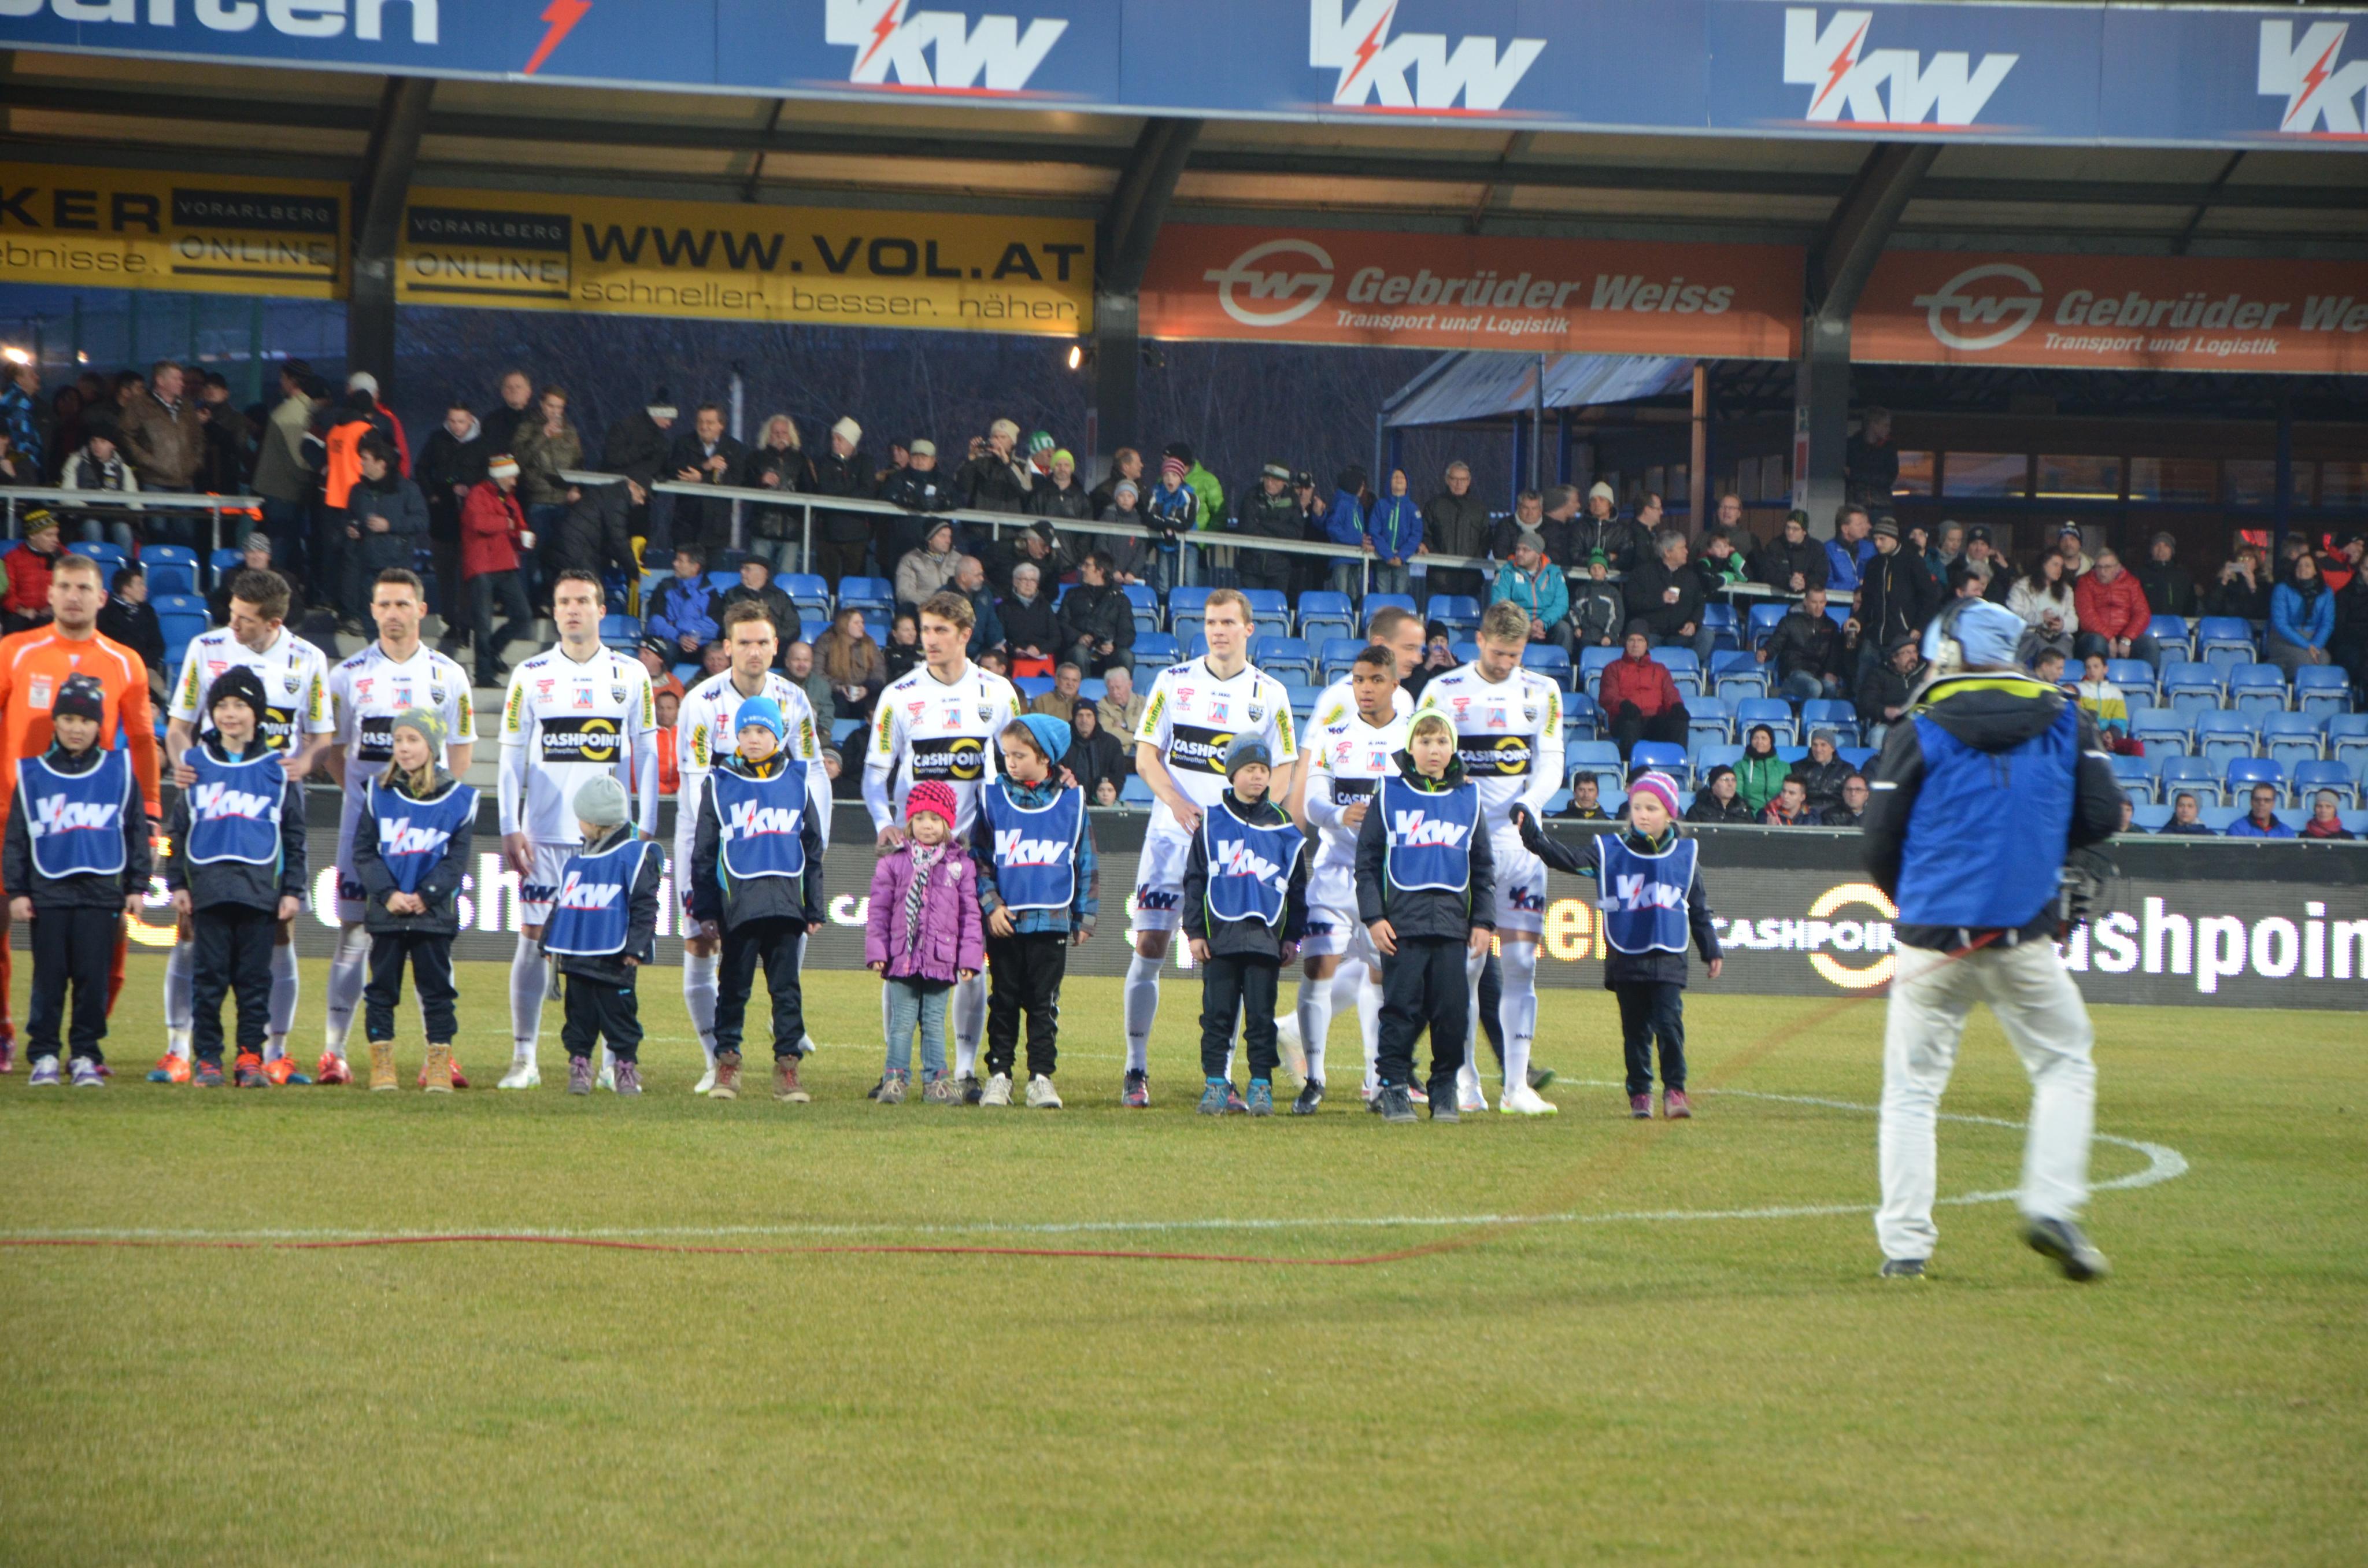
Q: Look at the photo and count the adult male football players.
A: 10